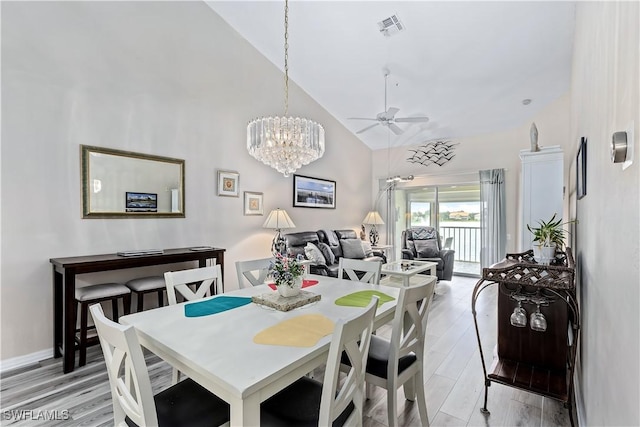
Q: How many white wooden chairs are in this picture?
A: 6